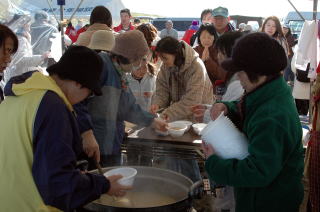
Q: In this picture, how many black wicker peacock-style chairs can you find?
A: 0